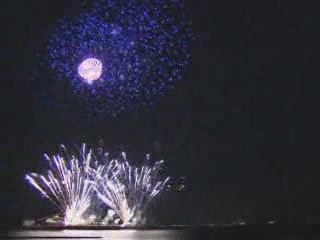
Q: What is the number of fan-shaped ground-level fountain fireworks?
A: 2